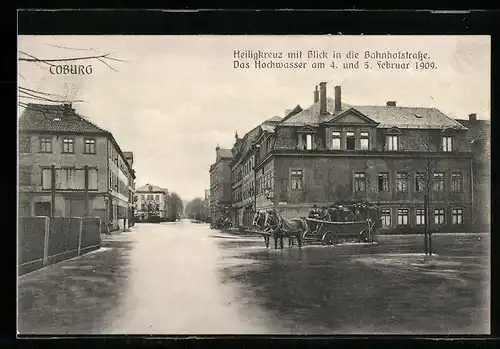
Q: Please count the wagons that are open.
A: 1